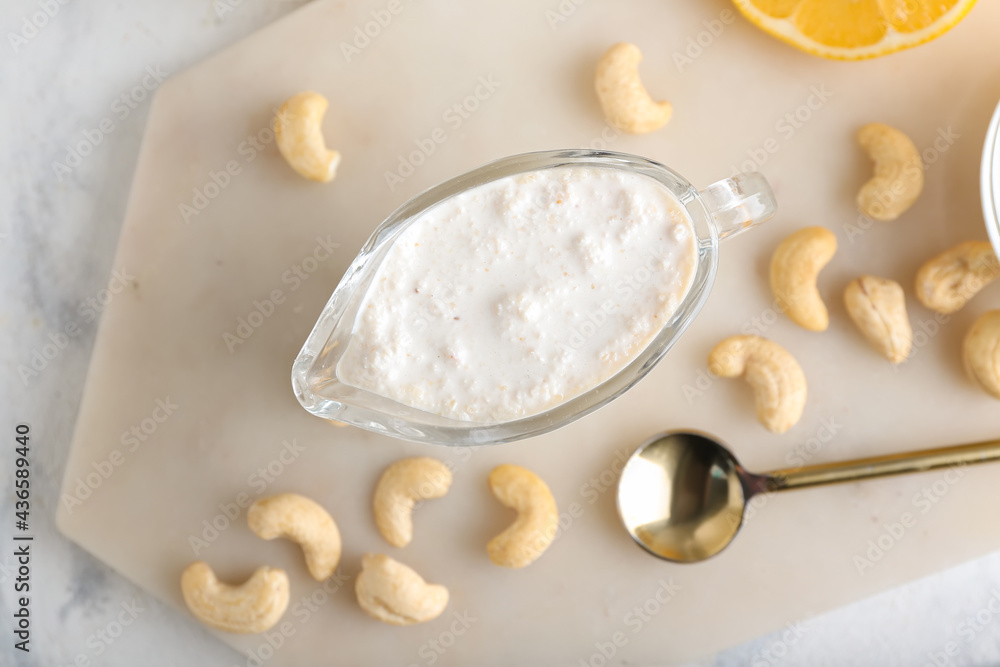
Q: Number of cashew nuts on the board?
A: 13